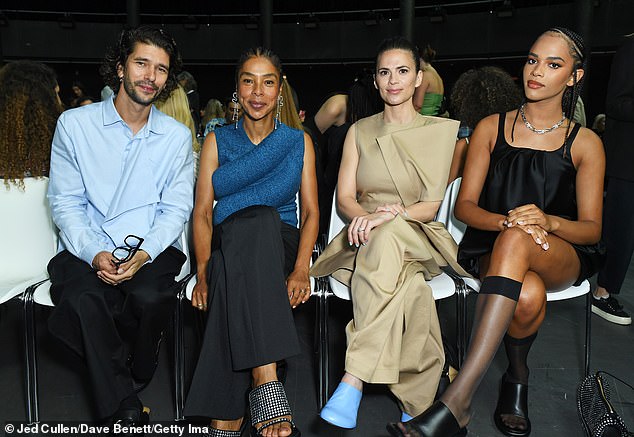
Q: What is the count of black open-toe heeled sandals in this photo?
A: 2